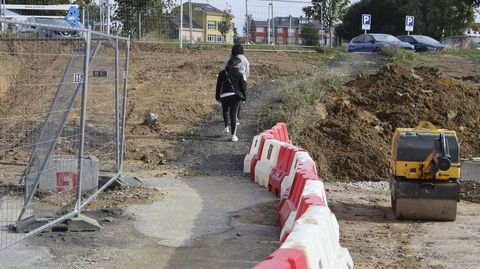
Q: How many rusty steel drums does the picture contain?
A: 0